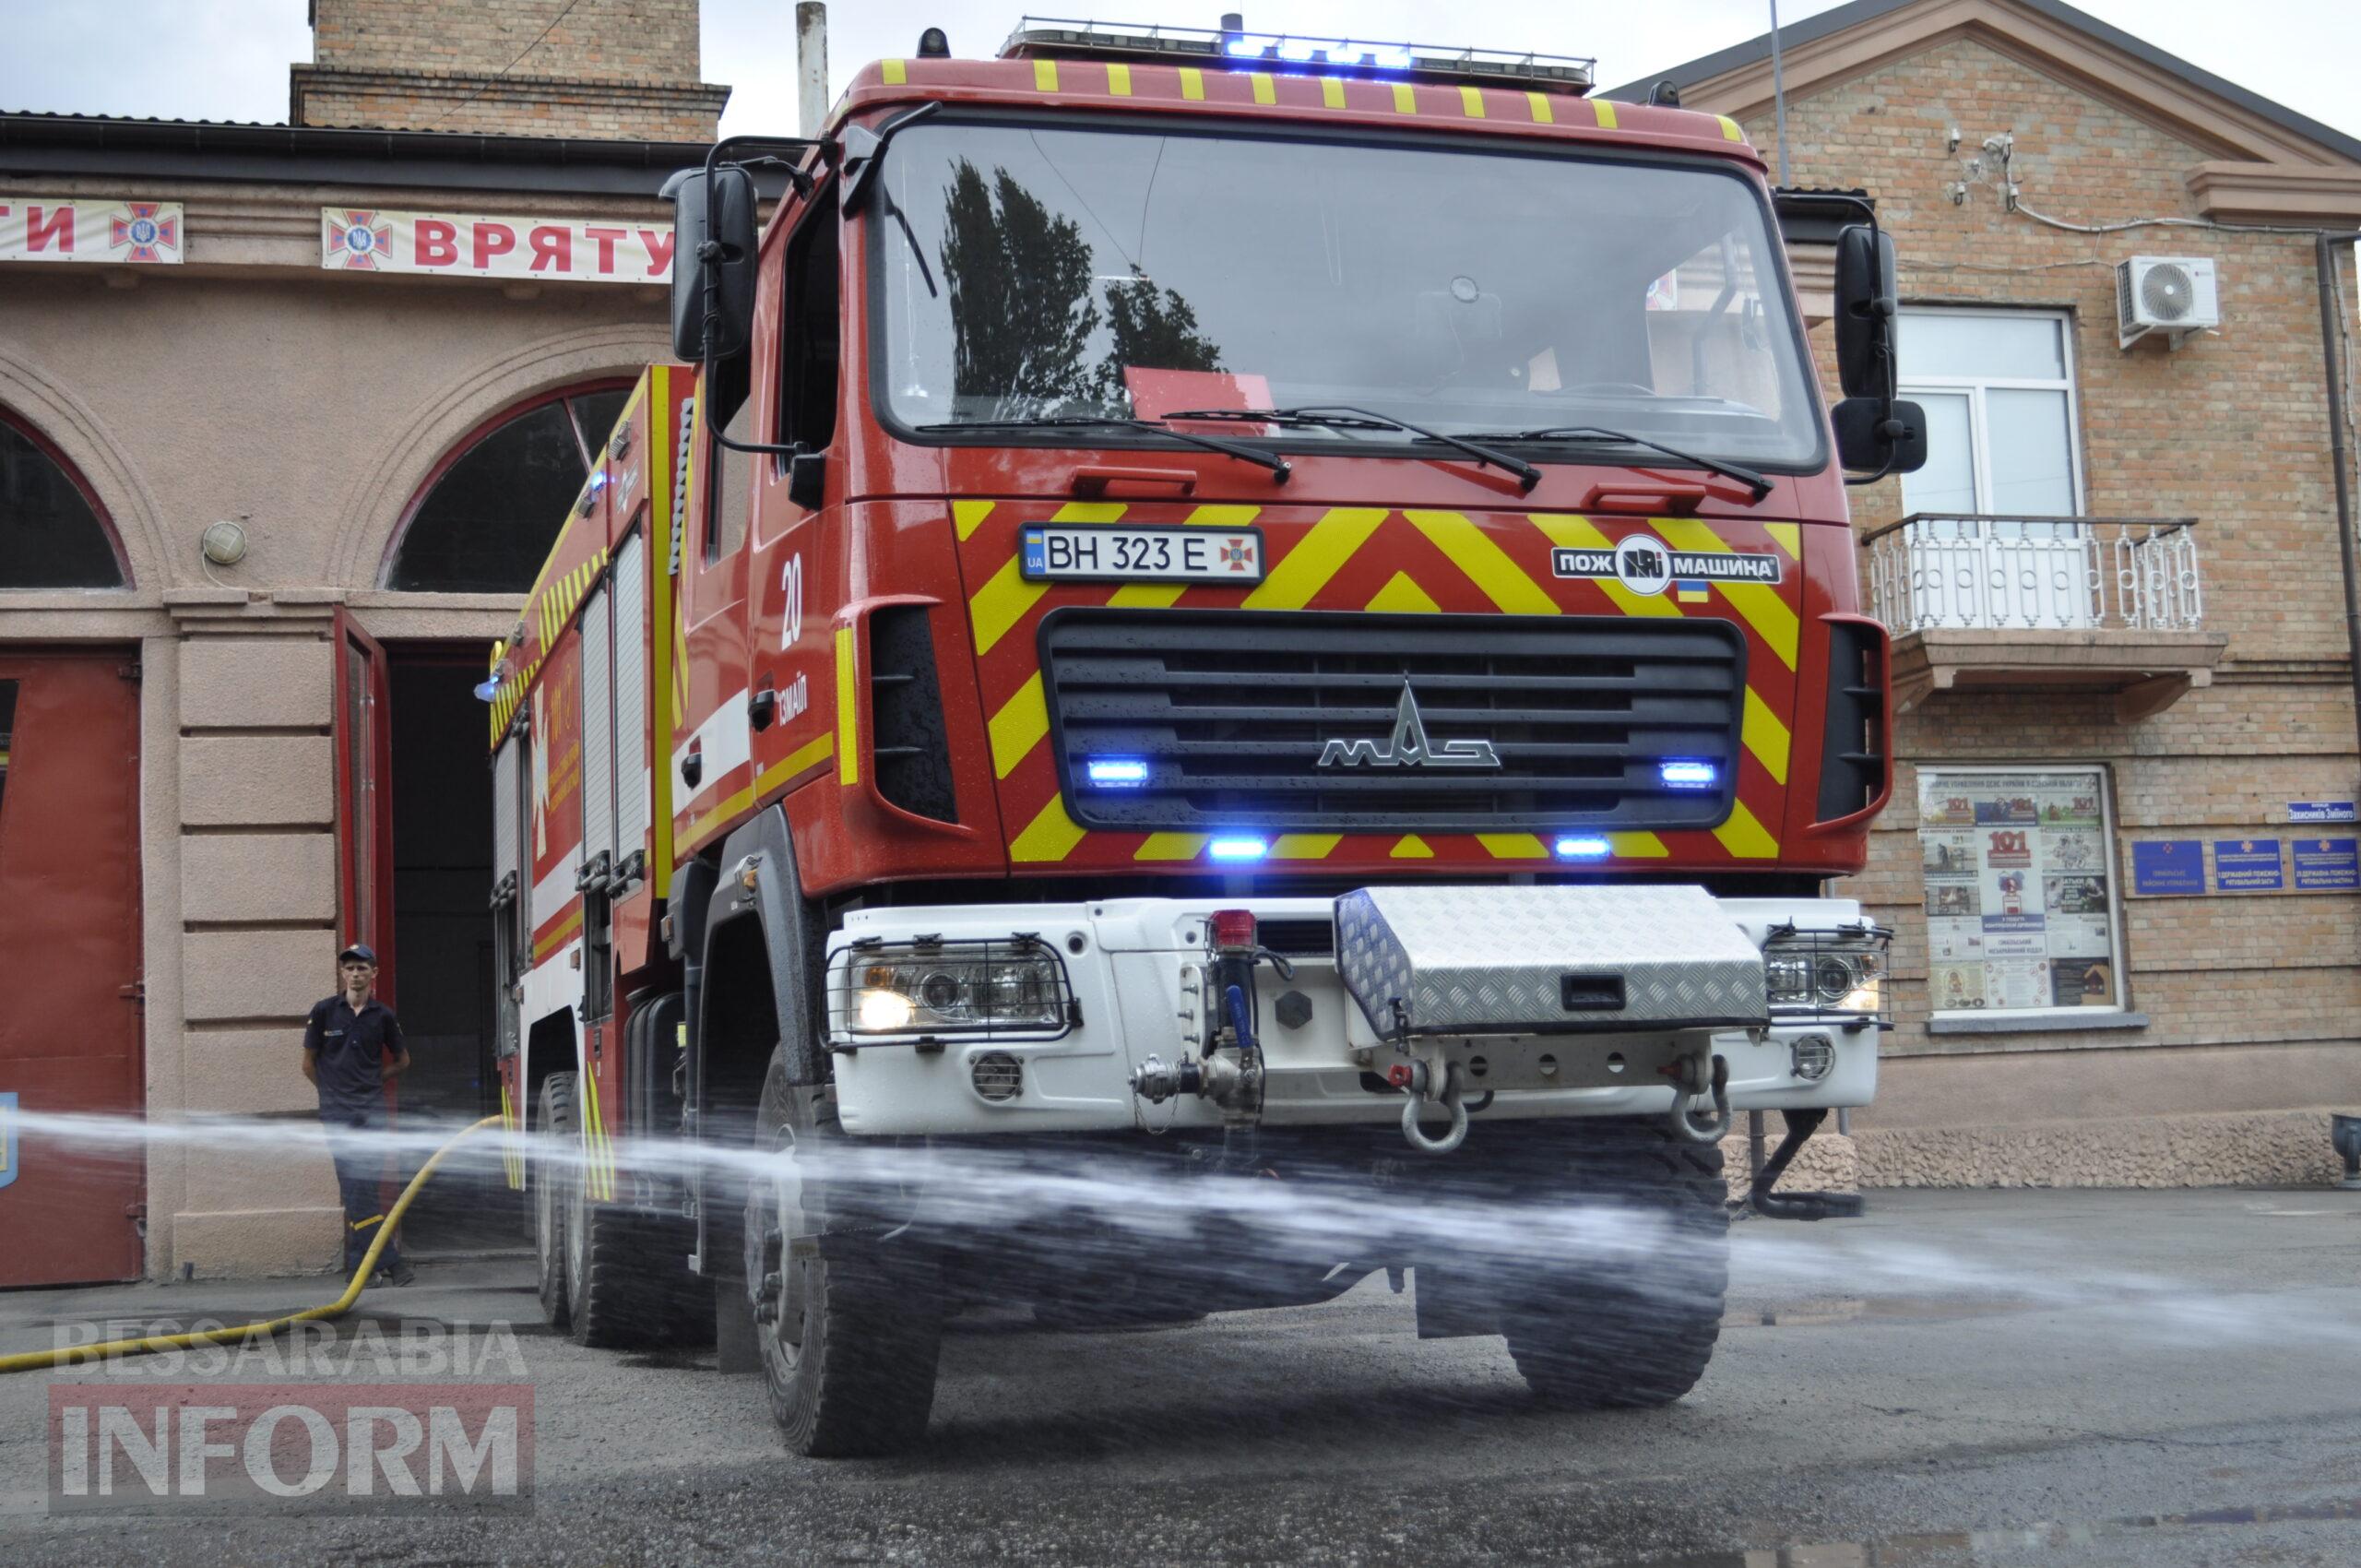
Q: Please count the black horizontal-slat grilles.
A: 1